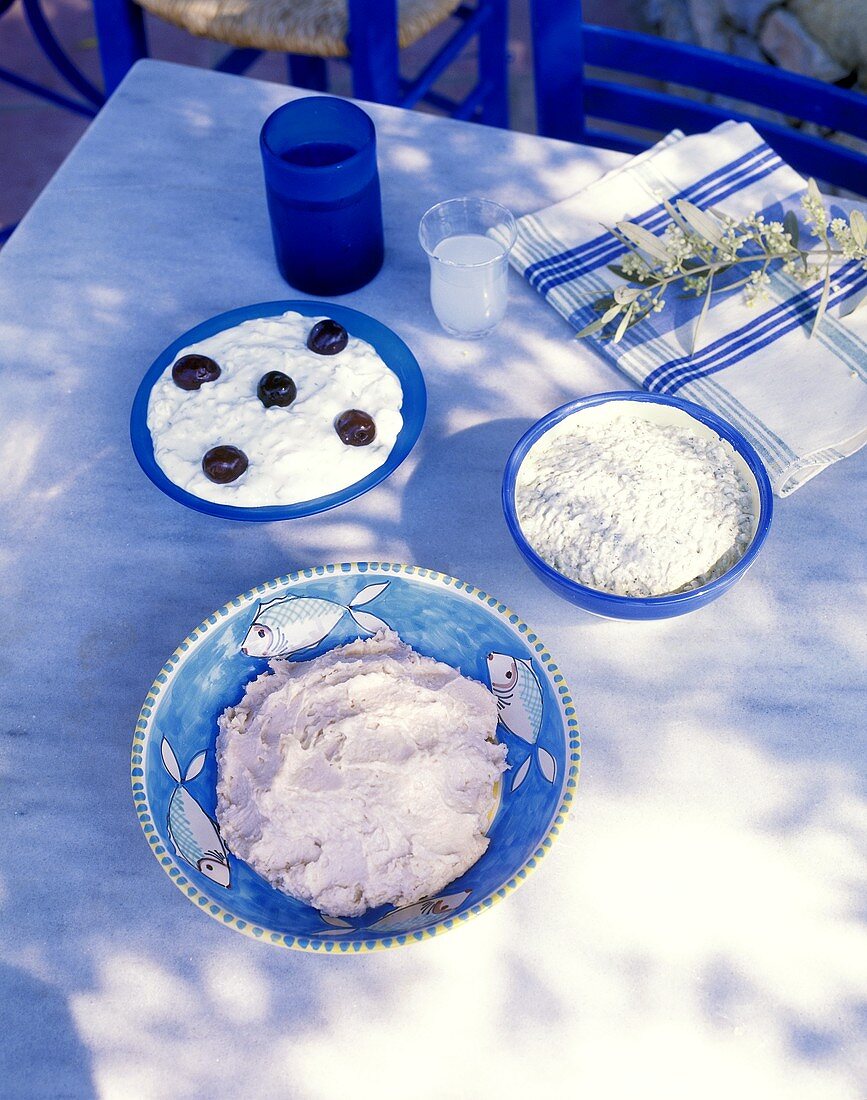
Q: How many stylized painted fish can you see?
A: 4